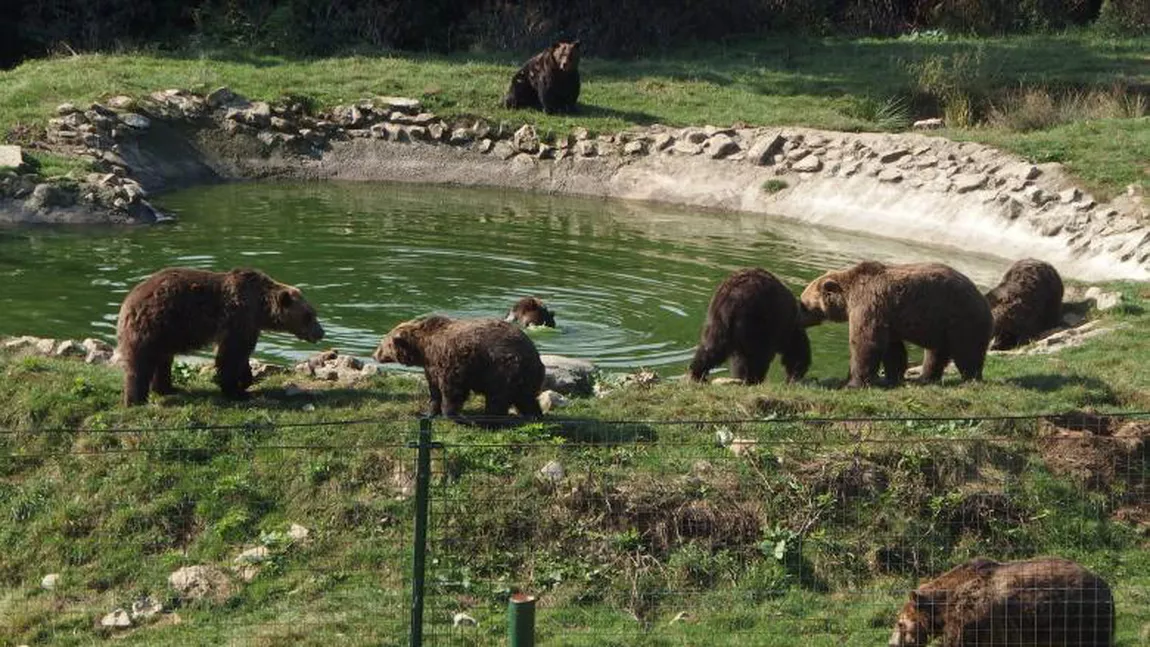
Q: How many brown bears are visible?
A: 8